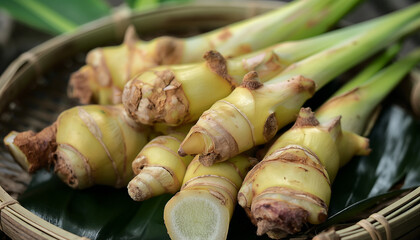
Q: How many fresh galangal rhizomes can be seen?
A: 7